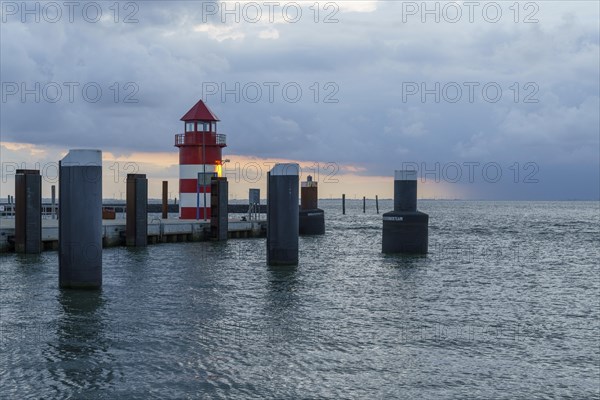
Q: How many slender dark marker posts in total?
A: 3